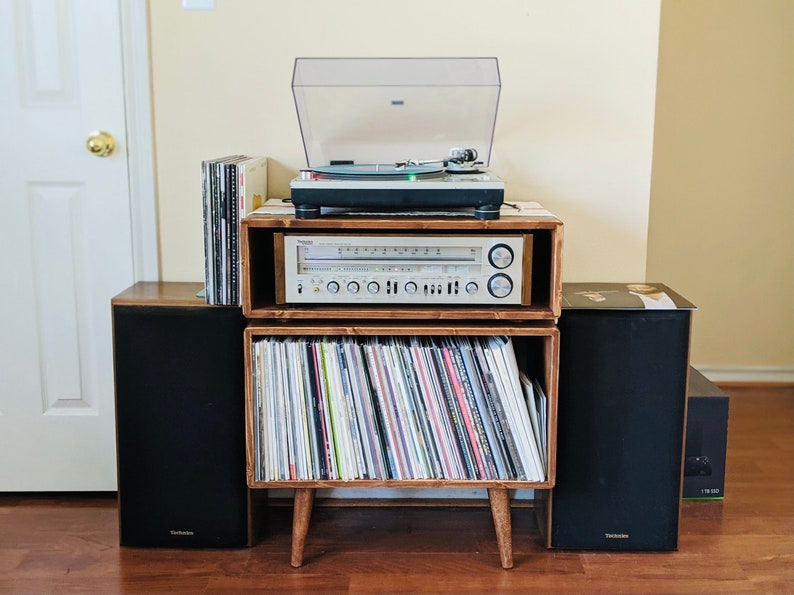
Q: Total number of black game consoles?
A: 1